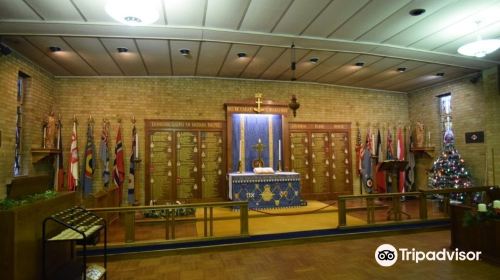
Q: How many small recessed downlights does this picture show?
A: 8